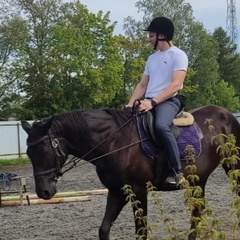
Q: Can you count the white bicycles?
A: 0